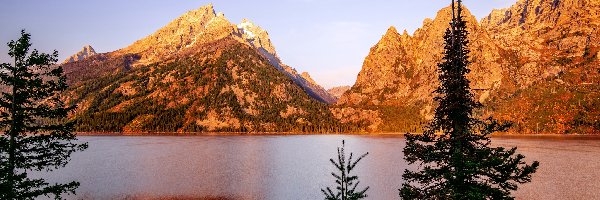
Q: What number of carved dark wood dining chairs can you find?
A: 0